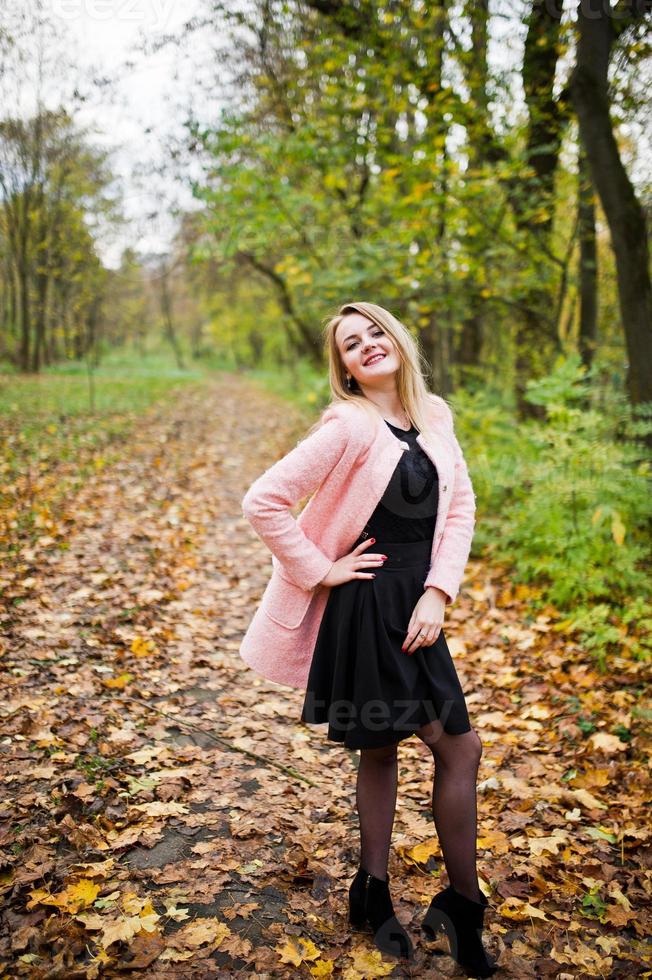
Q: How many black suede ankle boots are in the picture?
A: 2